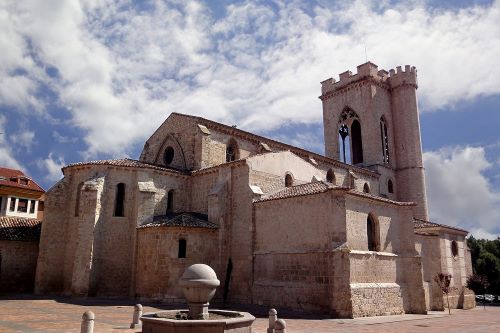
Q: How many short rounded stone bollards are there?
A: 4